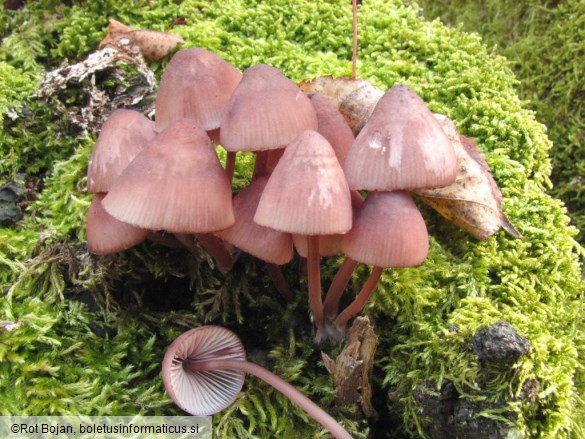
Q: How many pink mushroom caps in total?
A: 12